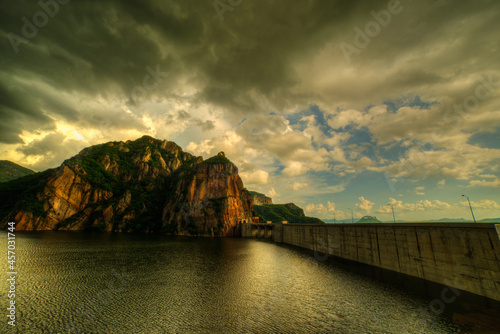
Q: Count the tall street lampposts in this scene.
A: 4